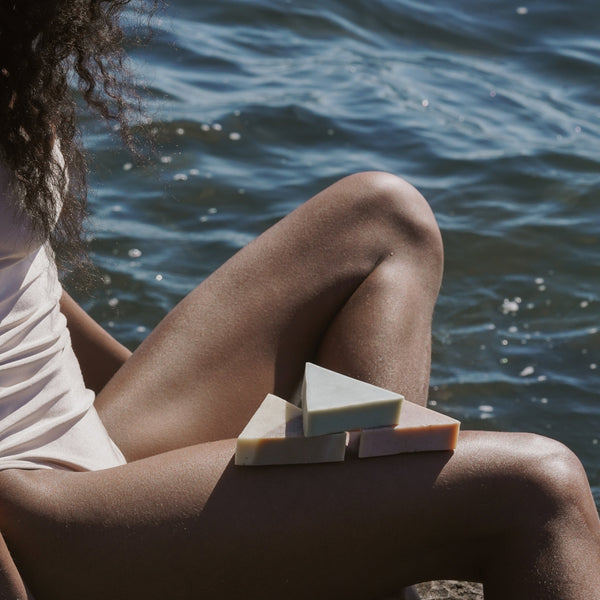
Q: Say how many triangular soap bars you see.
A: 3